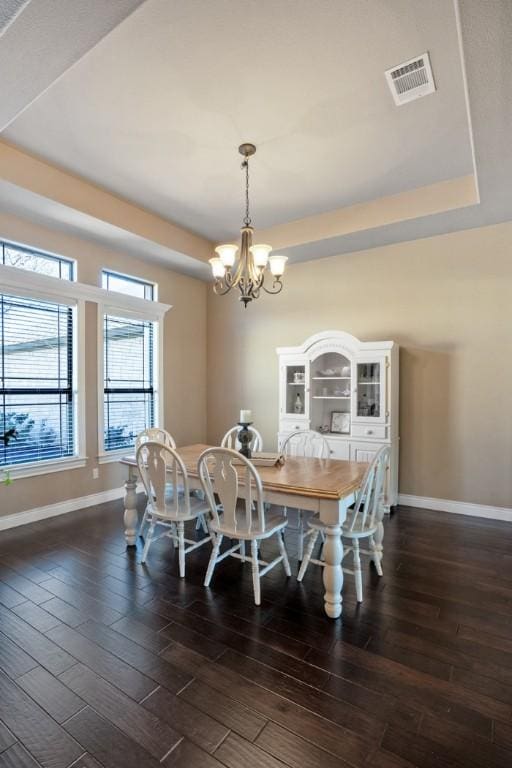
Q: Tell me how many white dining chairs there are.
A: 6